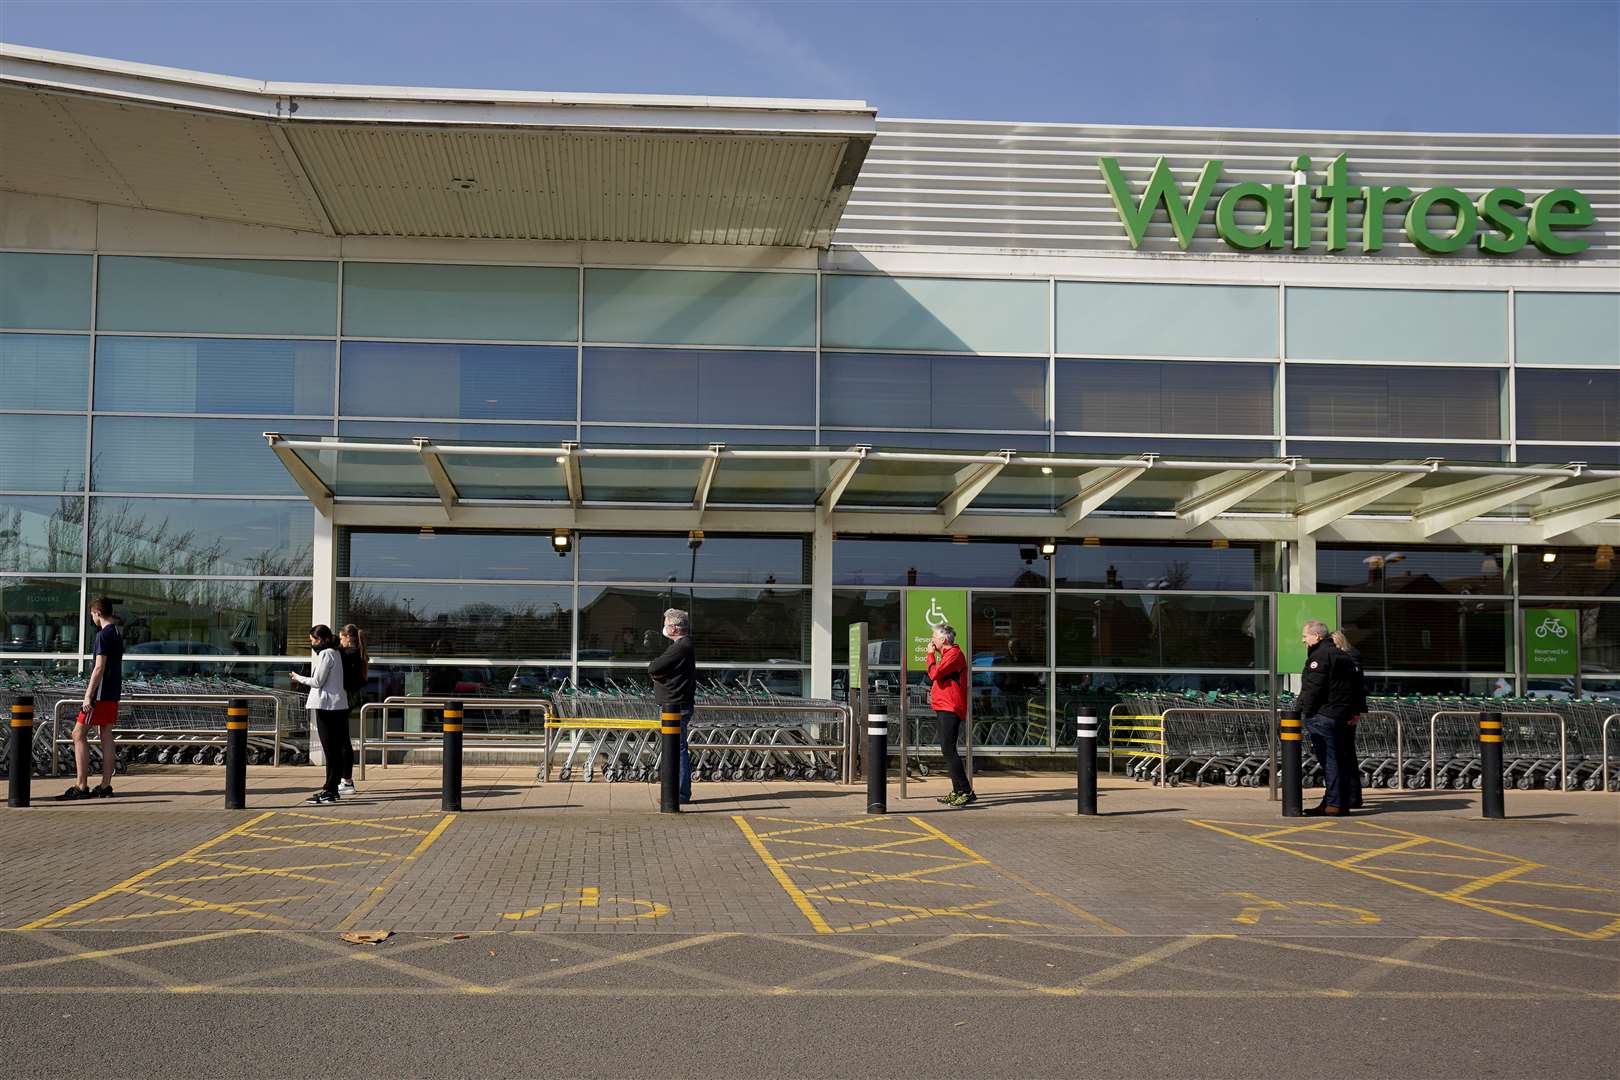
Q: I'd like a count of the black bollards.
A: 8